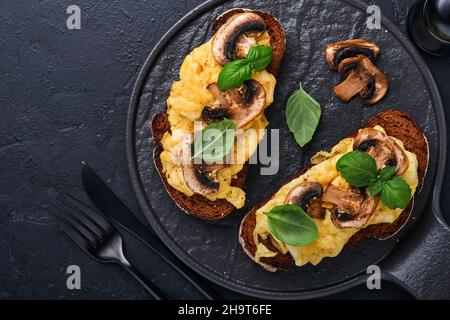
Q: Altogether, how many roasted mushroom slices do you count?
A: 8